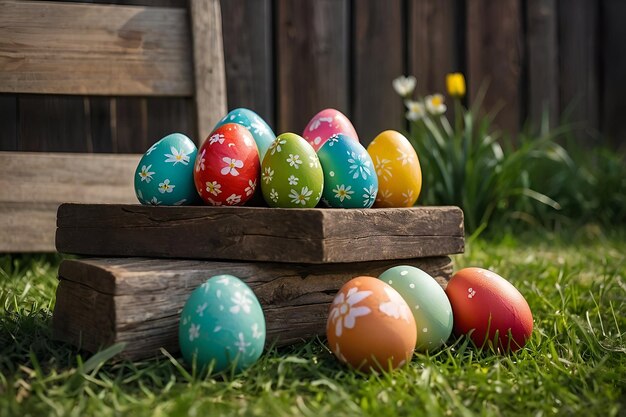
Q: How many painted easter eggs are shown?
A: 11